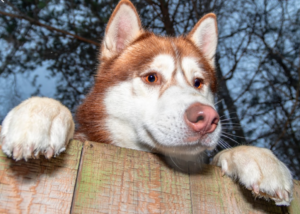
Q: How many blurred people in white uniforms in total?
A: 0